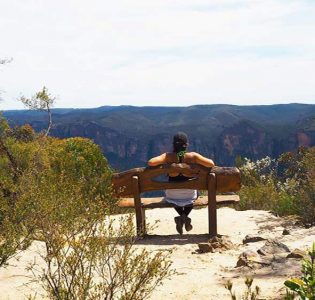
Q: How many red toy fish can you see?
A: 0